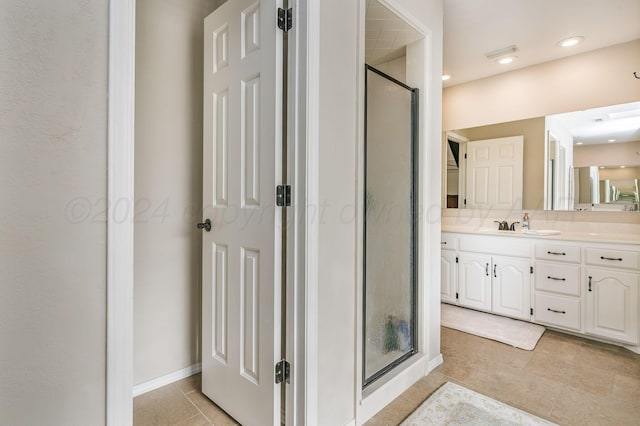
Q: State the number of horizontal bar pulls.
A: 5